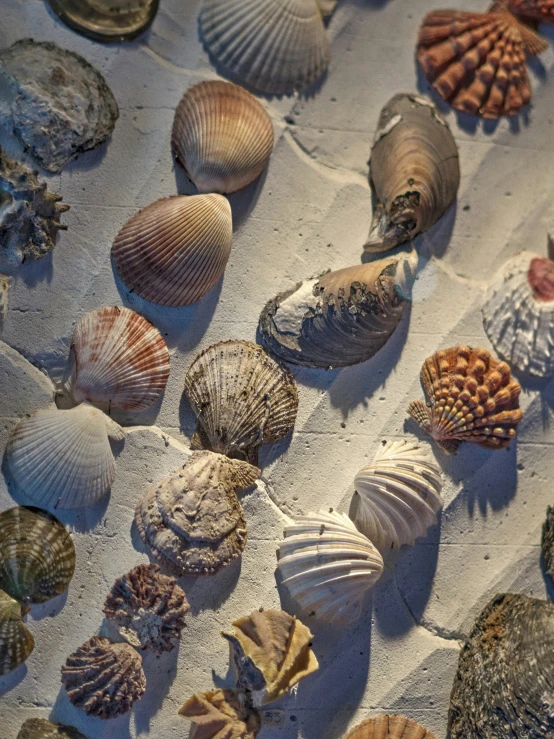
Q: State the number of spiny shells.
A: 1